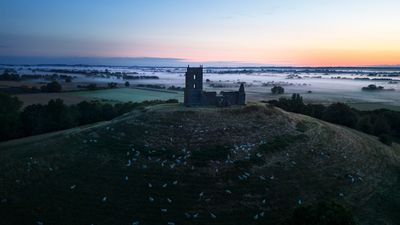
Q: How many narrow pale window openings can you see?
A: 2